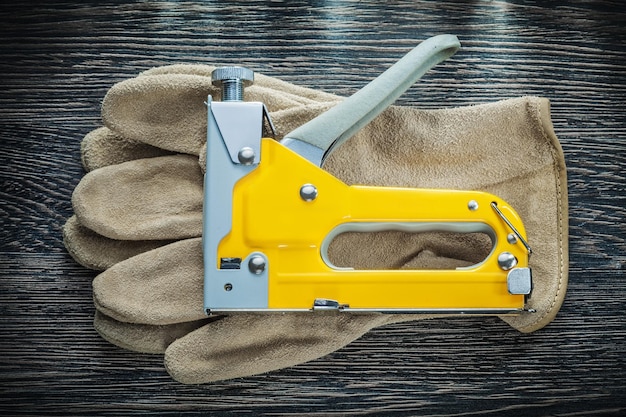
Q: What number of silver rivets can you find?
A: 6